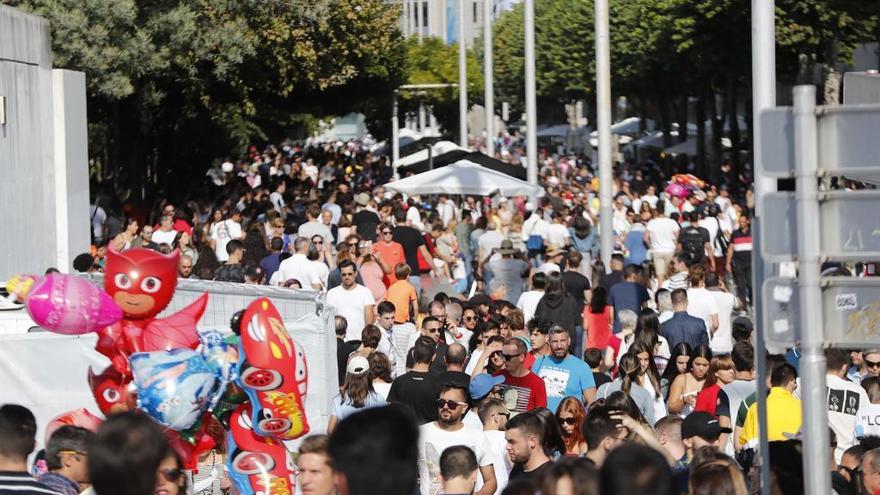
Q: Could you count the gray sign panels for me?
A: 3